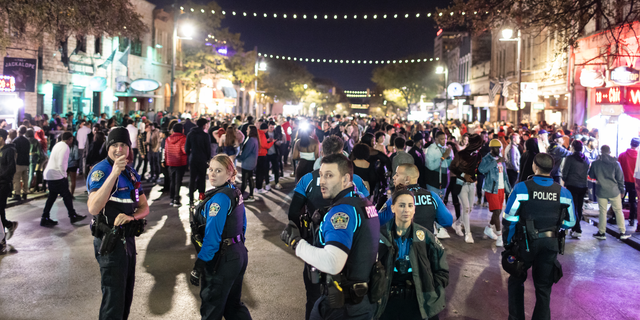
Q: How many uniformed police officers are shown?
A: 7